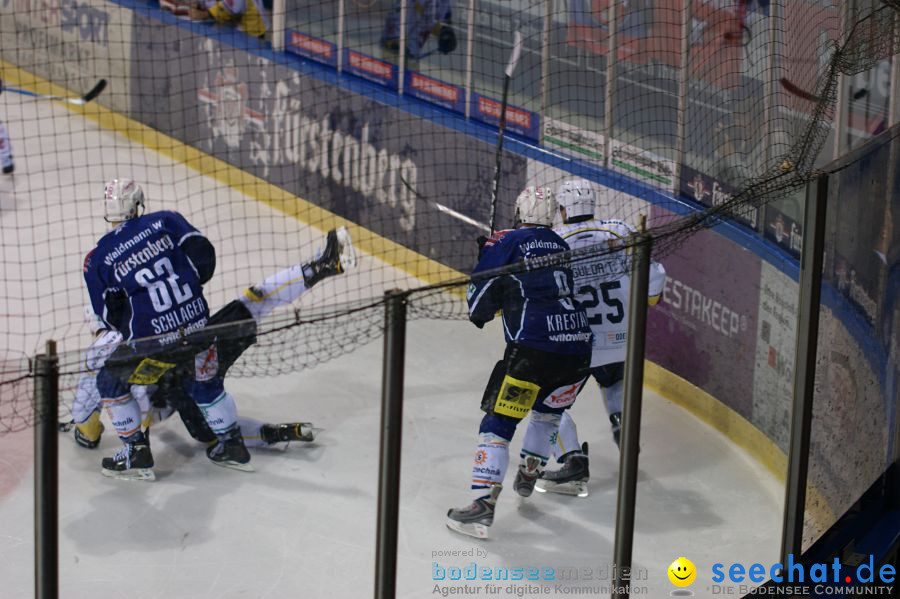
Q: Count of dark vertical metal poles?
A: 4